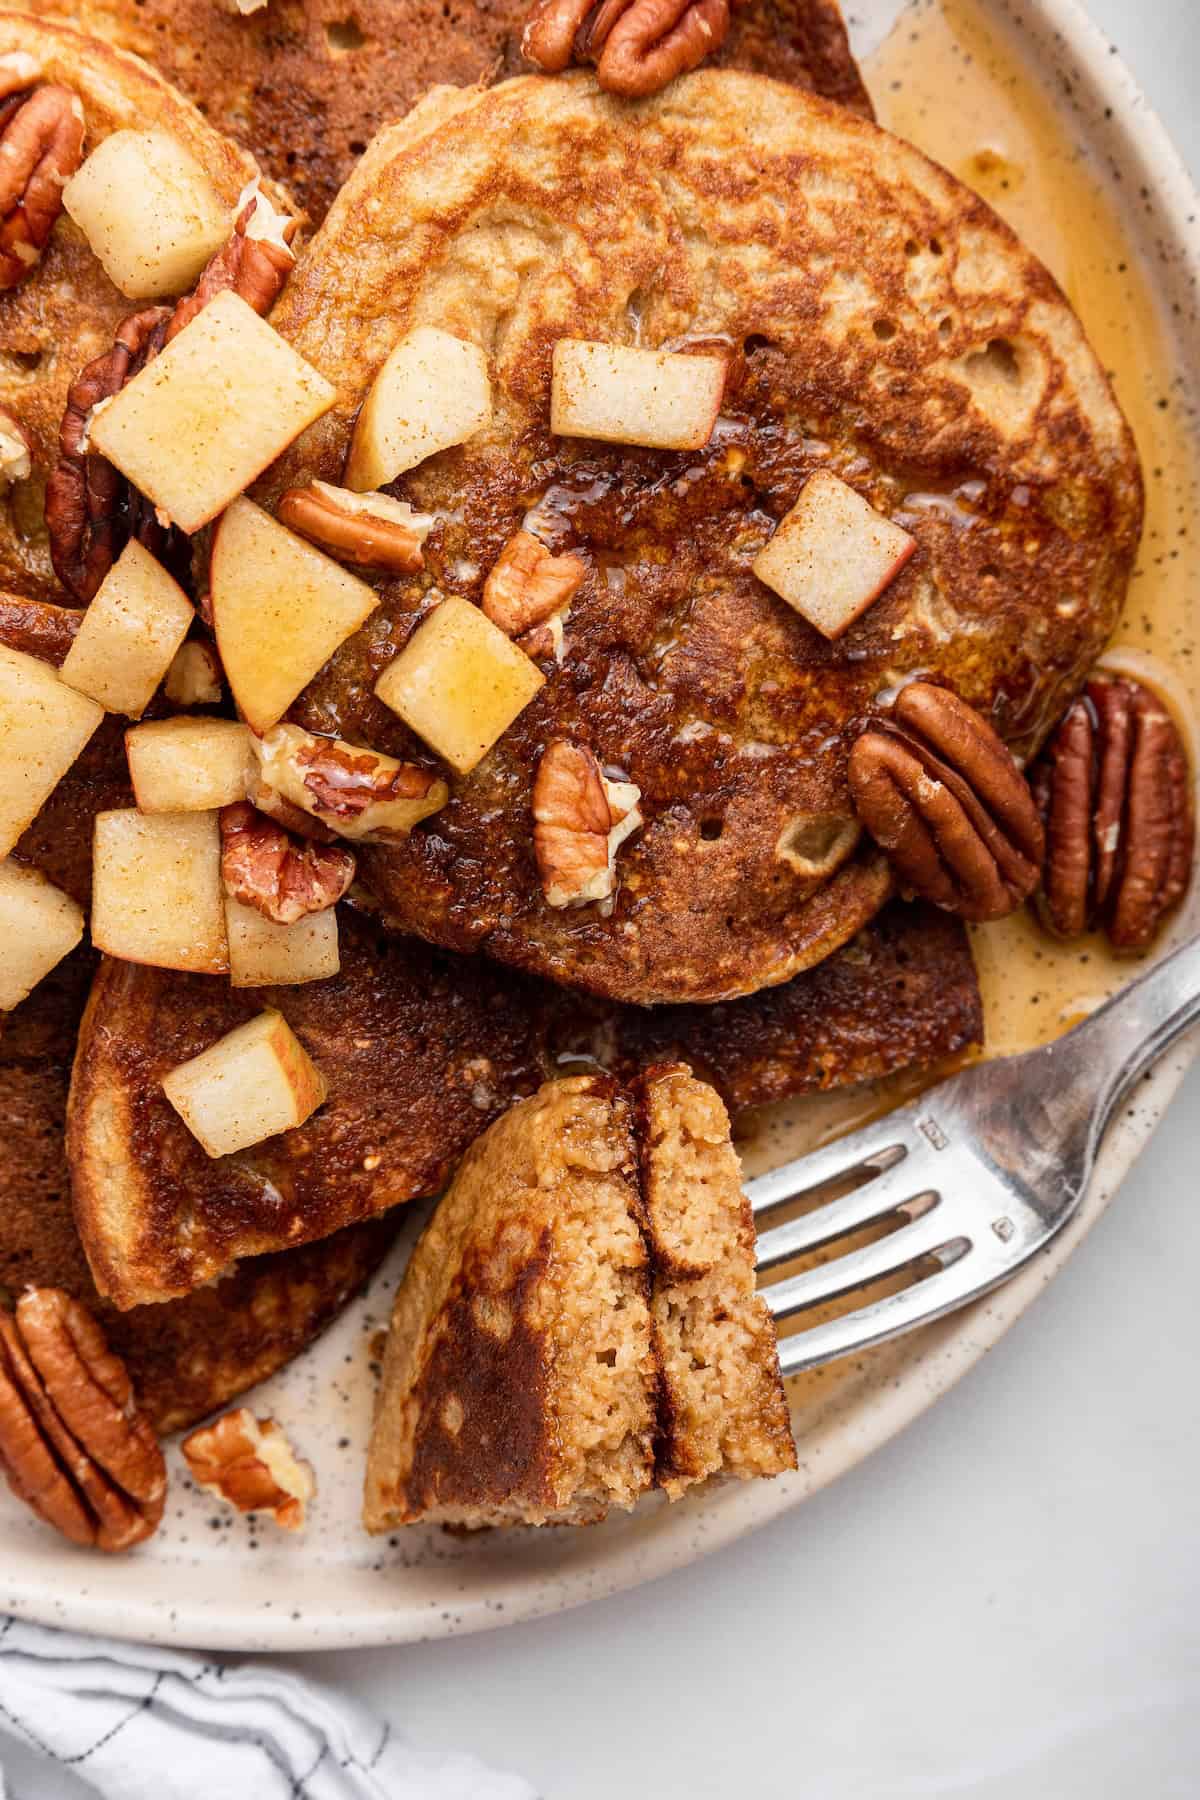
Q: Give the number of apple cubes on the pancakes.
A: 14